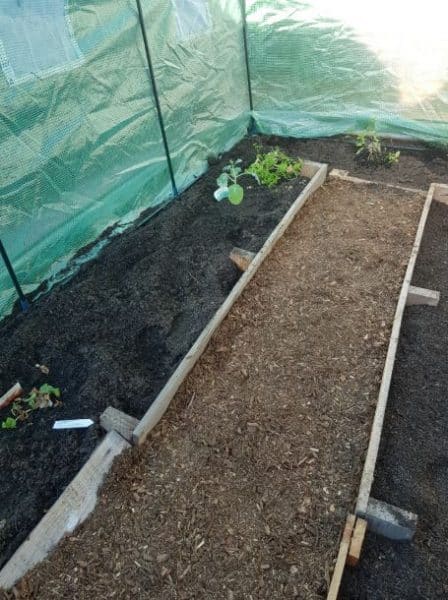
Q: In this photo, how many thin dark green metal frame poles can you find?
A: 3